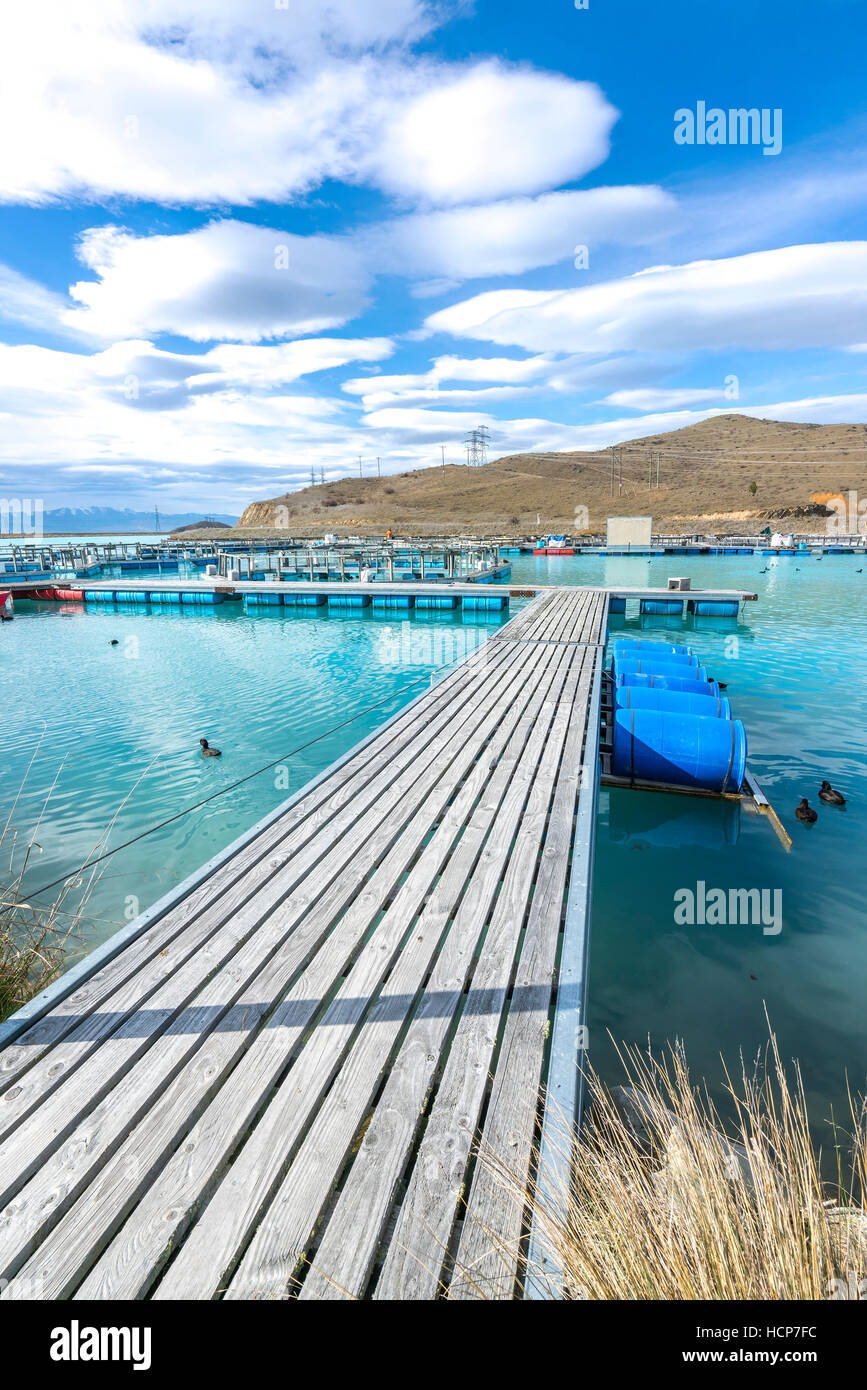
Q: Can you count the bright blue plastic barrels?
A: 6